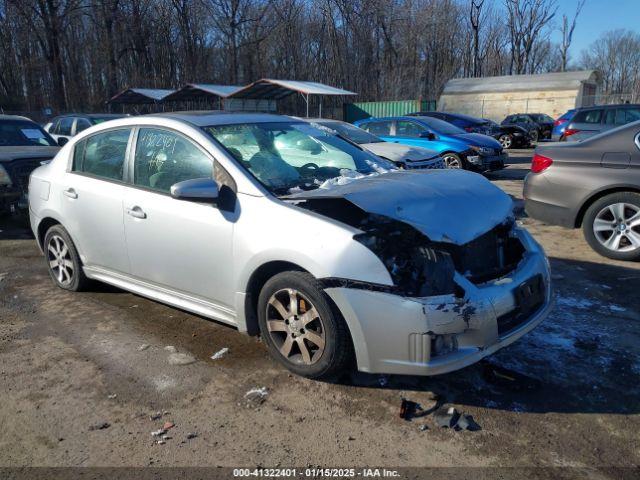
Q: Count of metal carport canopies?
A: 3